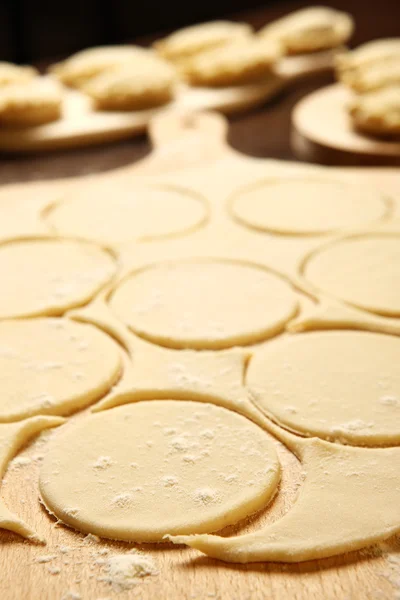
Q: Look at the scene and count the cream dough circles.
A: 8